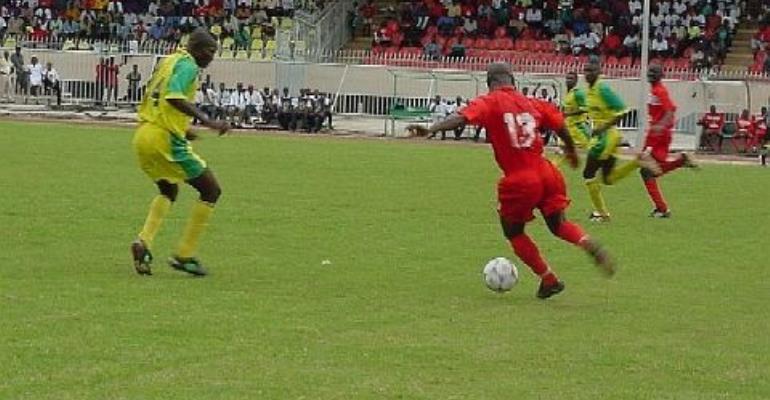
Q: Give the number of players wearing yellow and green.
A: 3